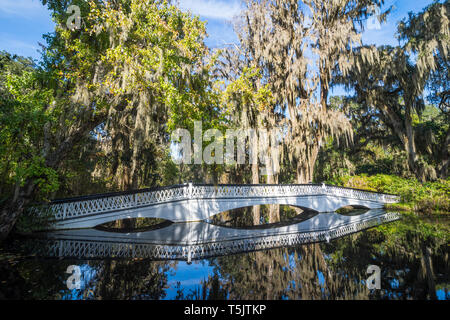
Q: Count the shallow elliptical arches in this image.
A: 3